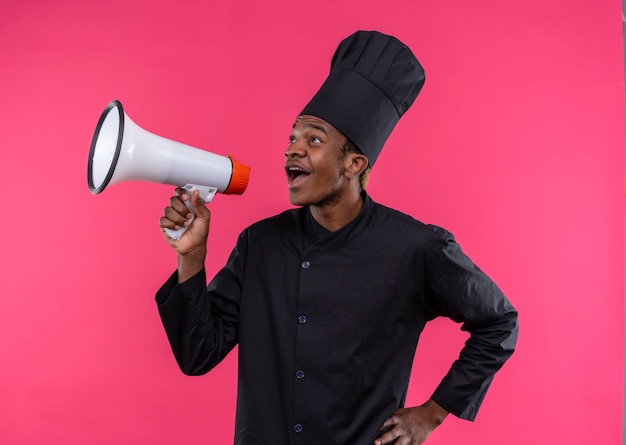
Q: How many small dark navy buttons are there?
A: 4